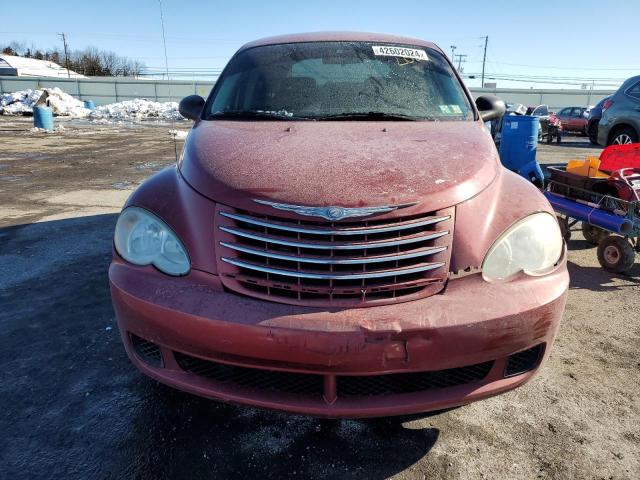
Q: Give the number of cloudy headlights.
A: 2